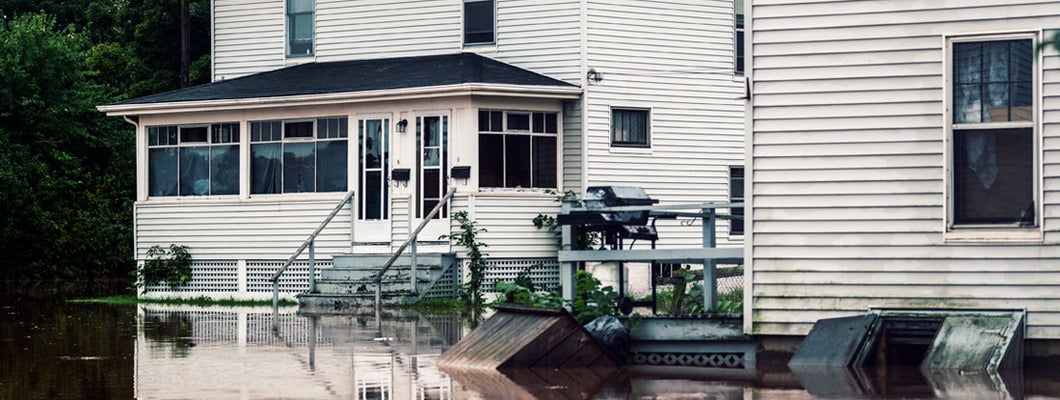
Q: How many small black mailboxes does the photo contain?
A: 2